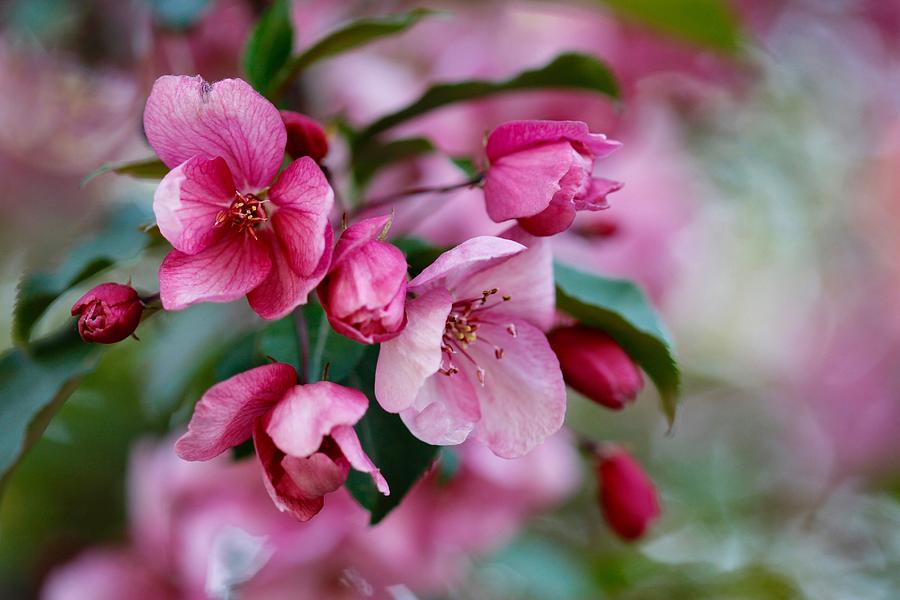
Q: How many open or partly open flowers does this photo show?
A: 5